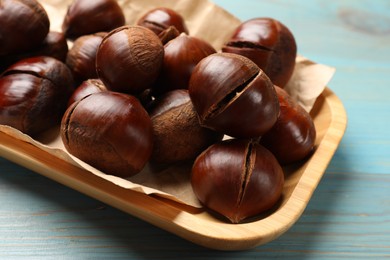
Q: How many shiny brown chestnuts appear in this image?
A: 15